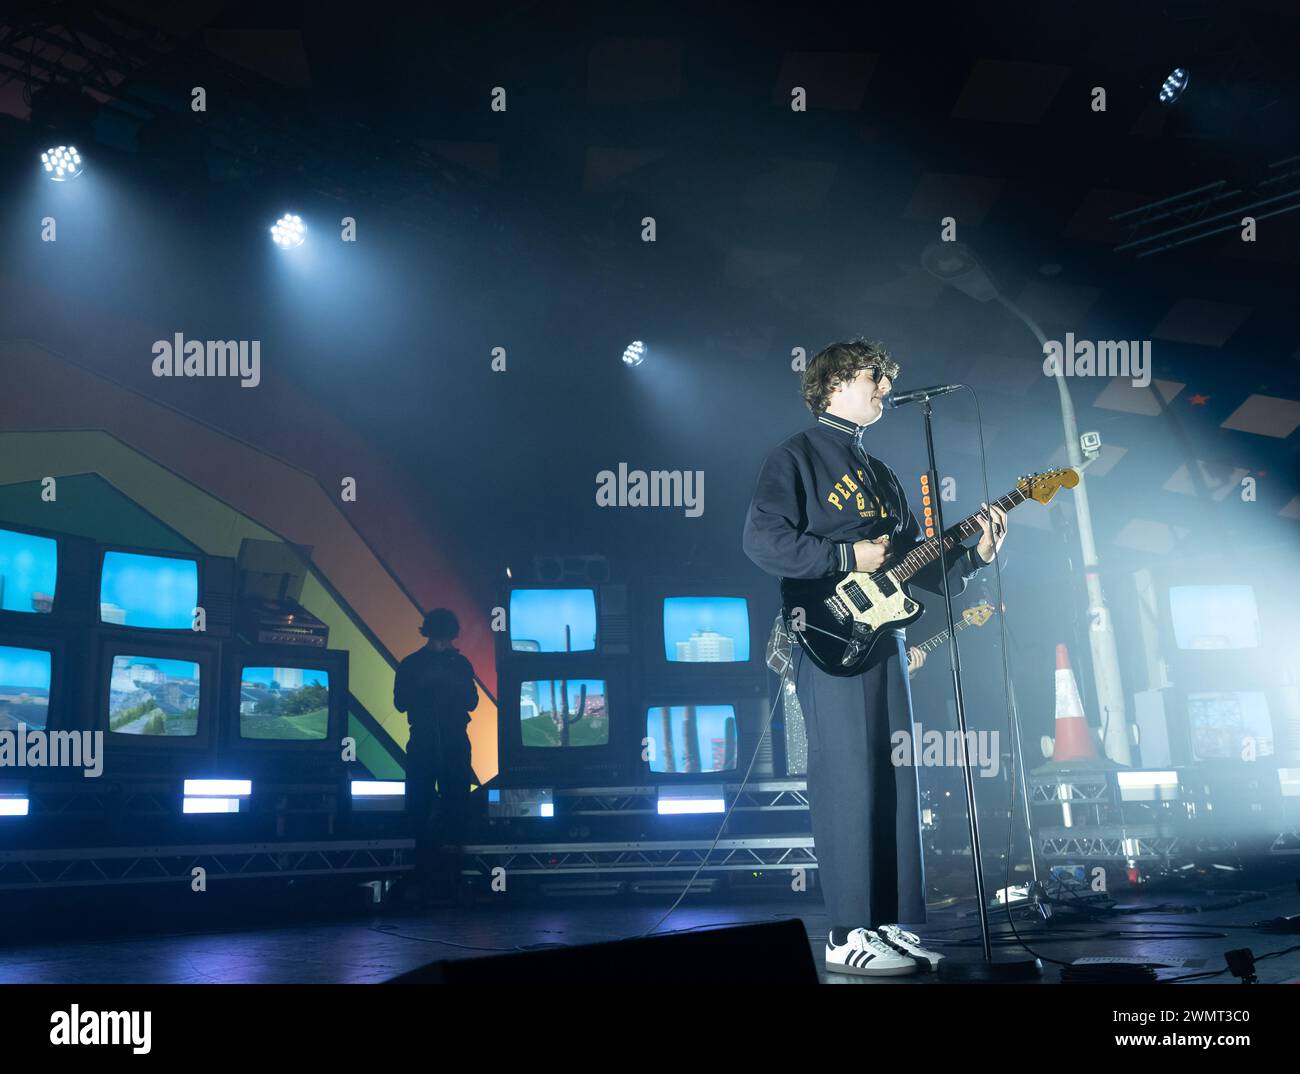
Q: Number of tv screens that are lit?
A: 11